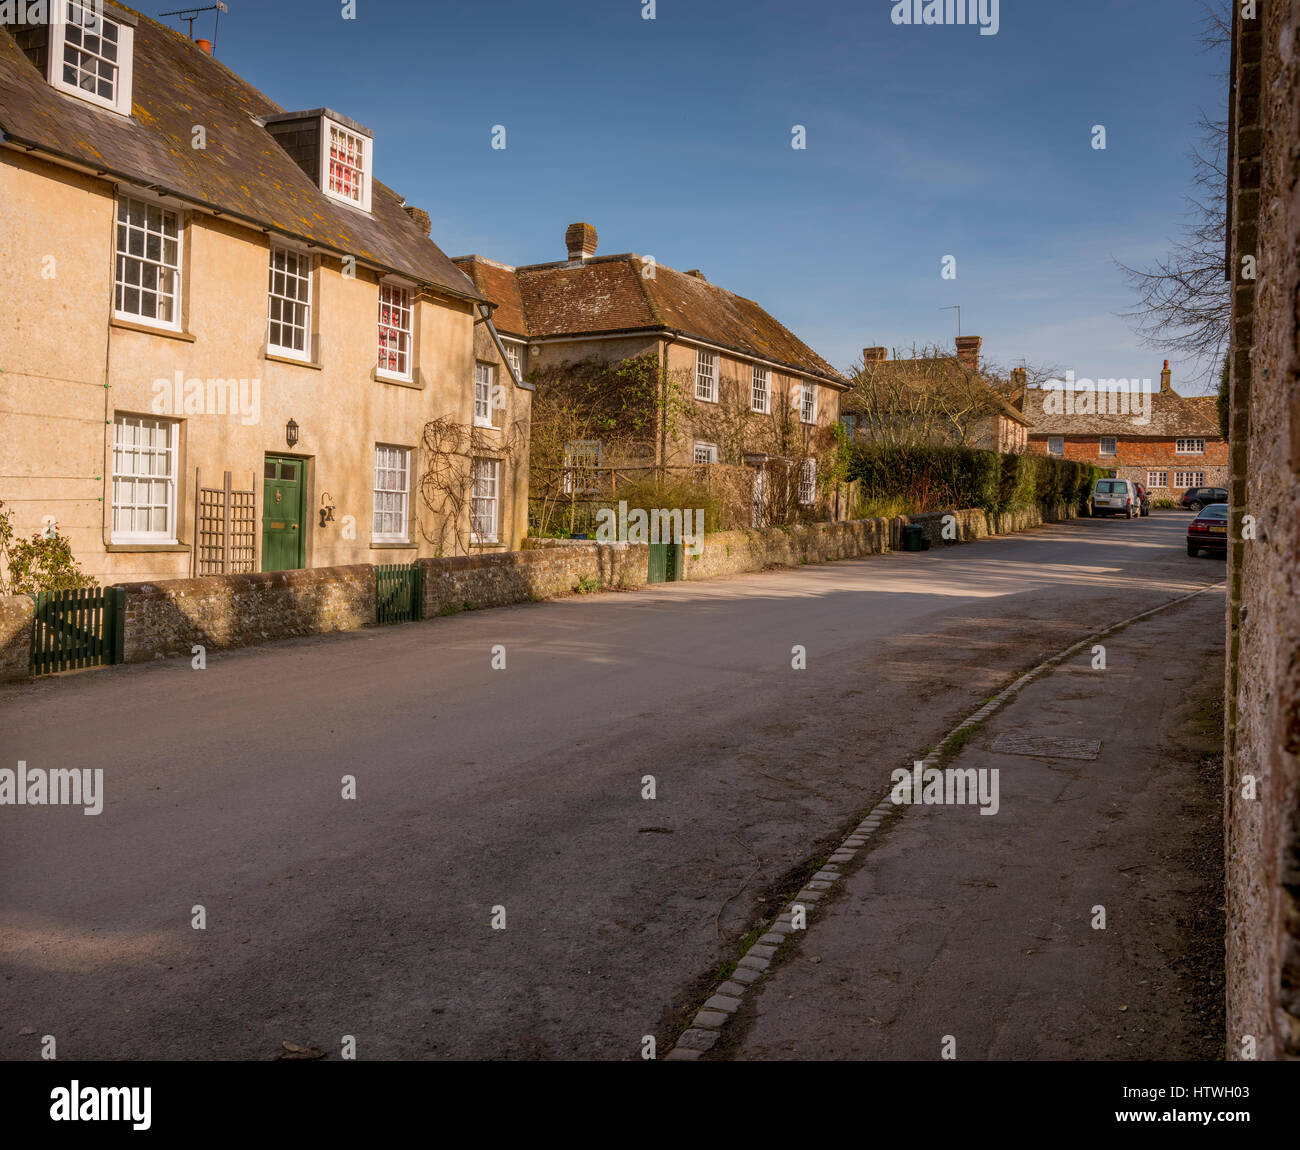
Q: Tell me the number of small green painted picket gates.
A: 3